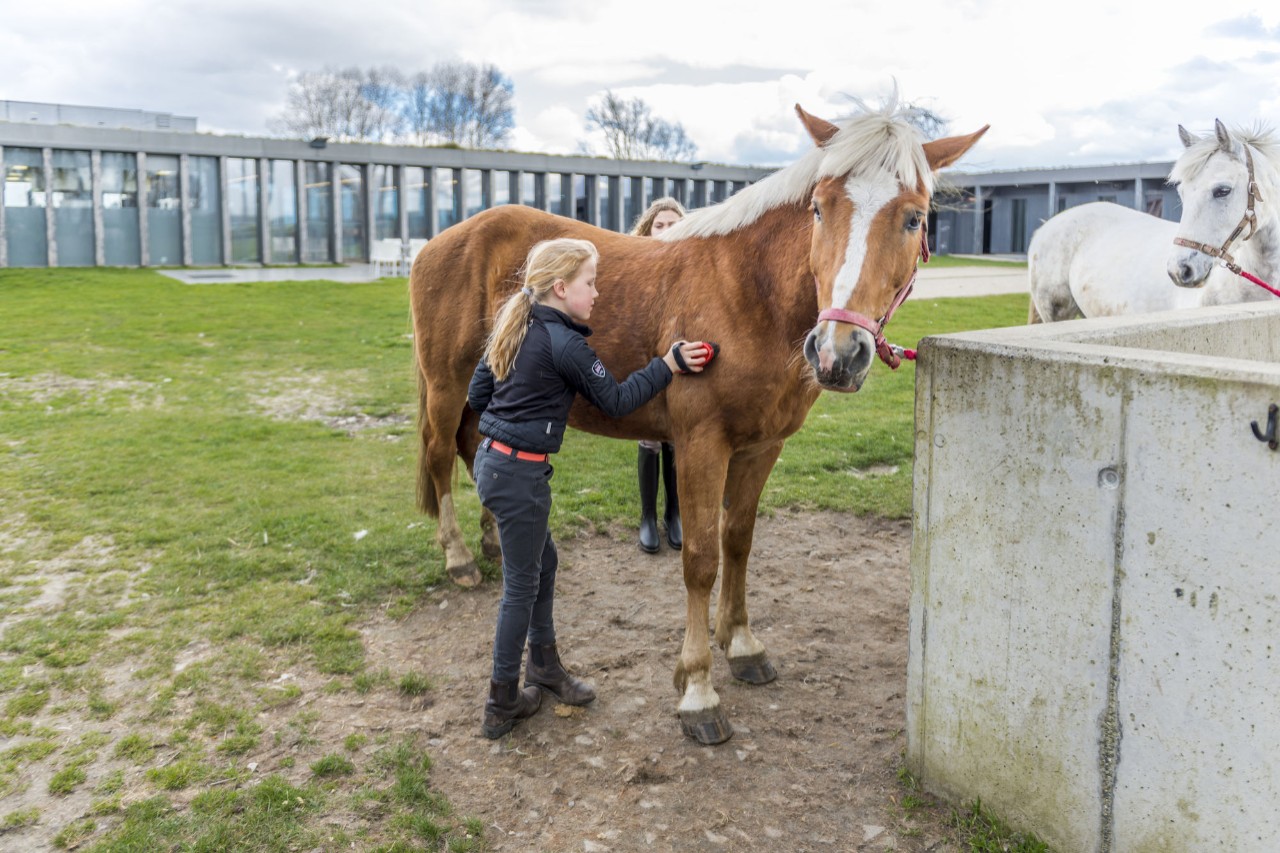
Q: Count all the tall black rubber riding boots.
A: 2